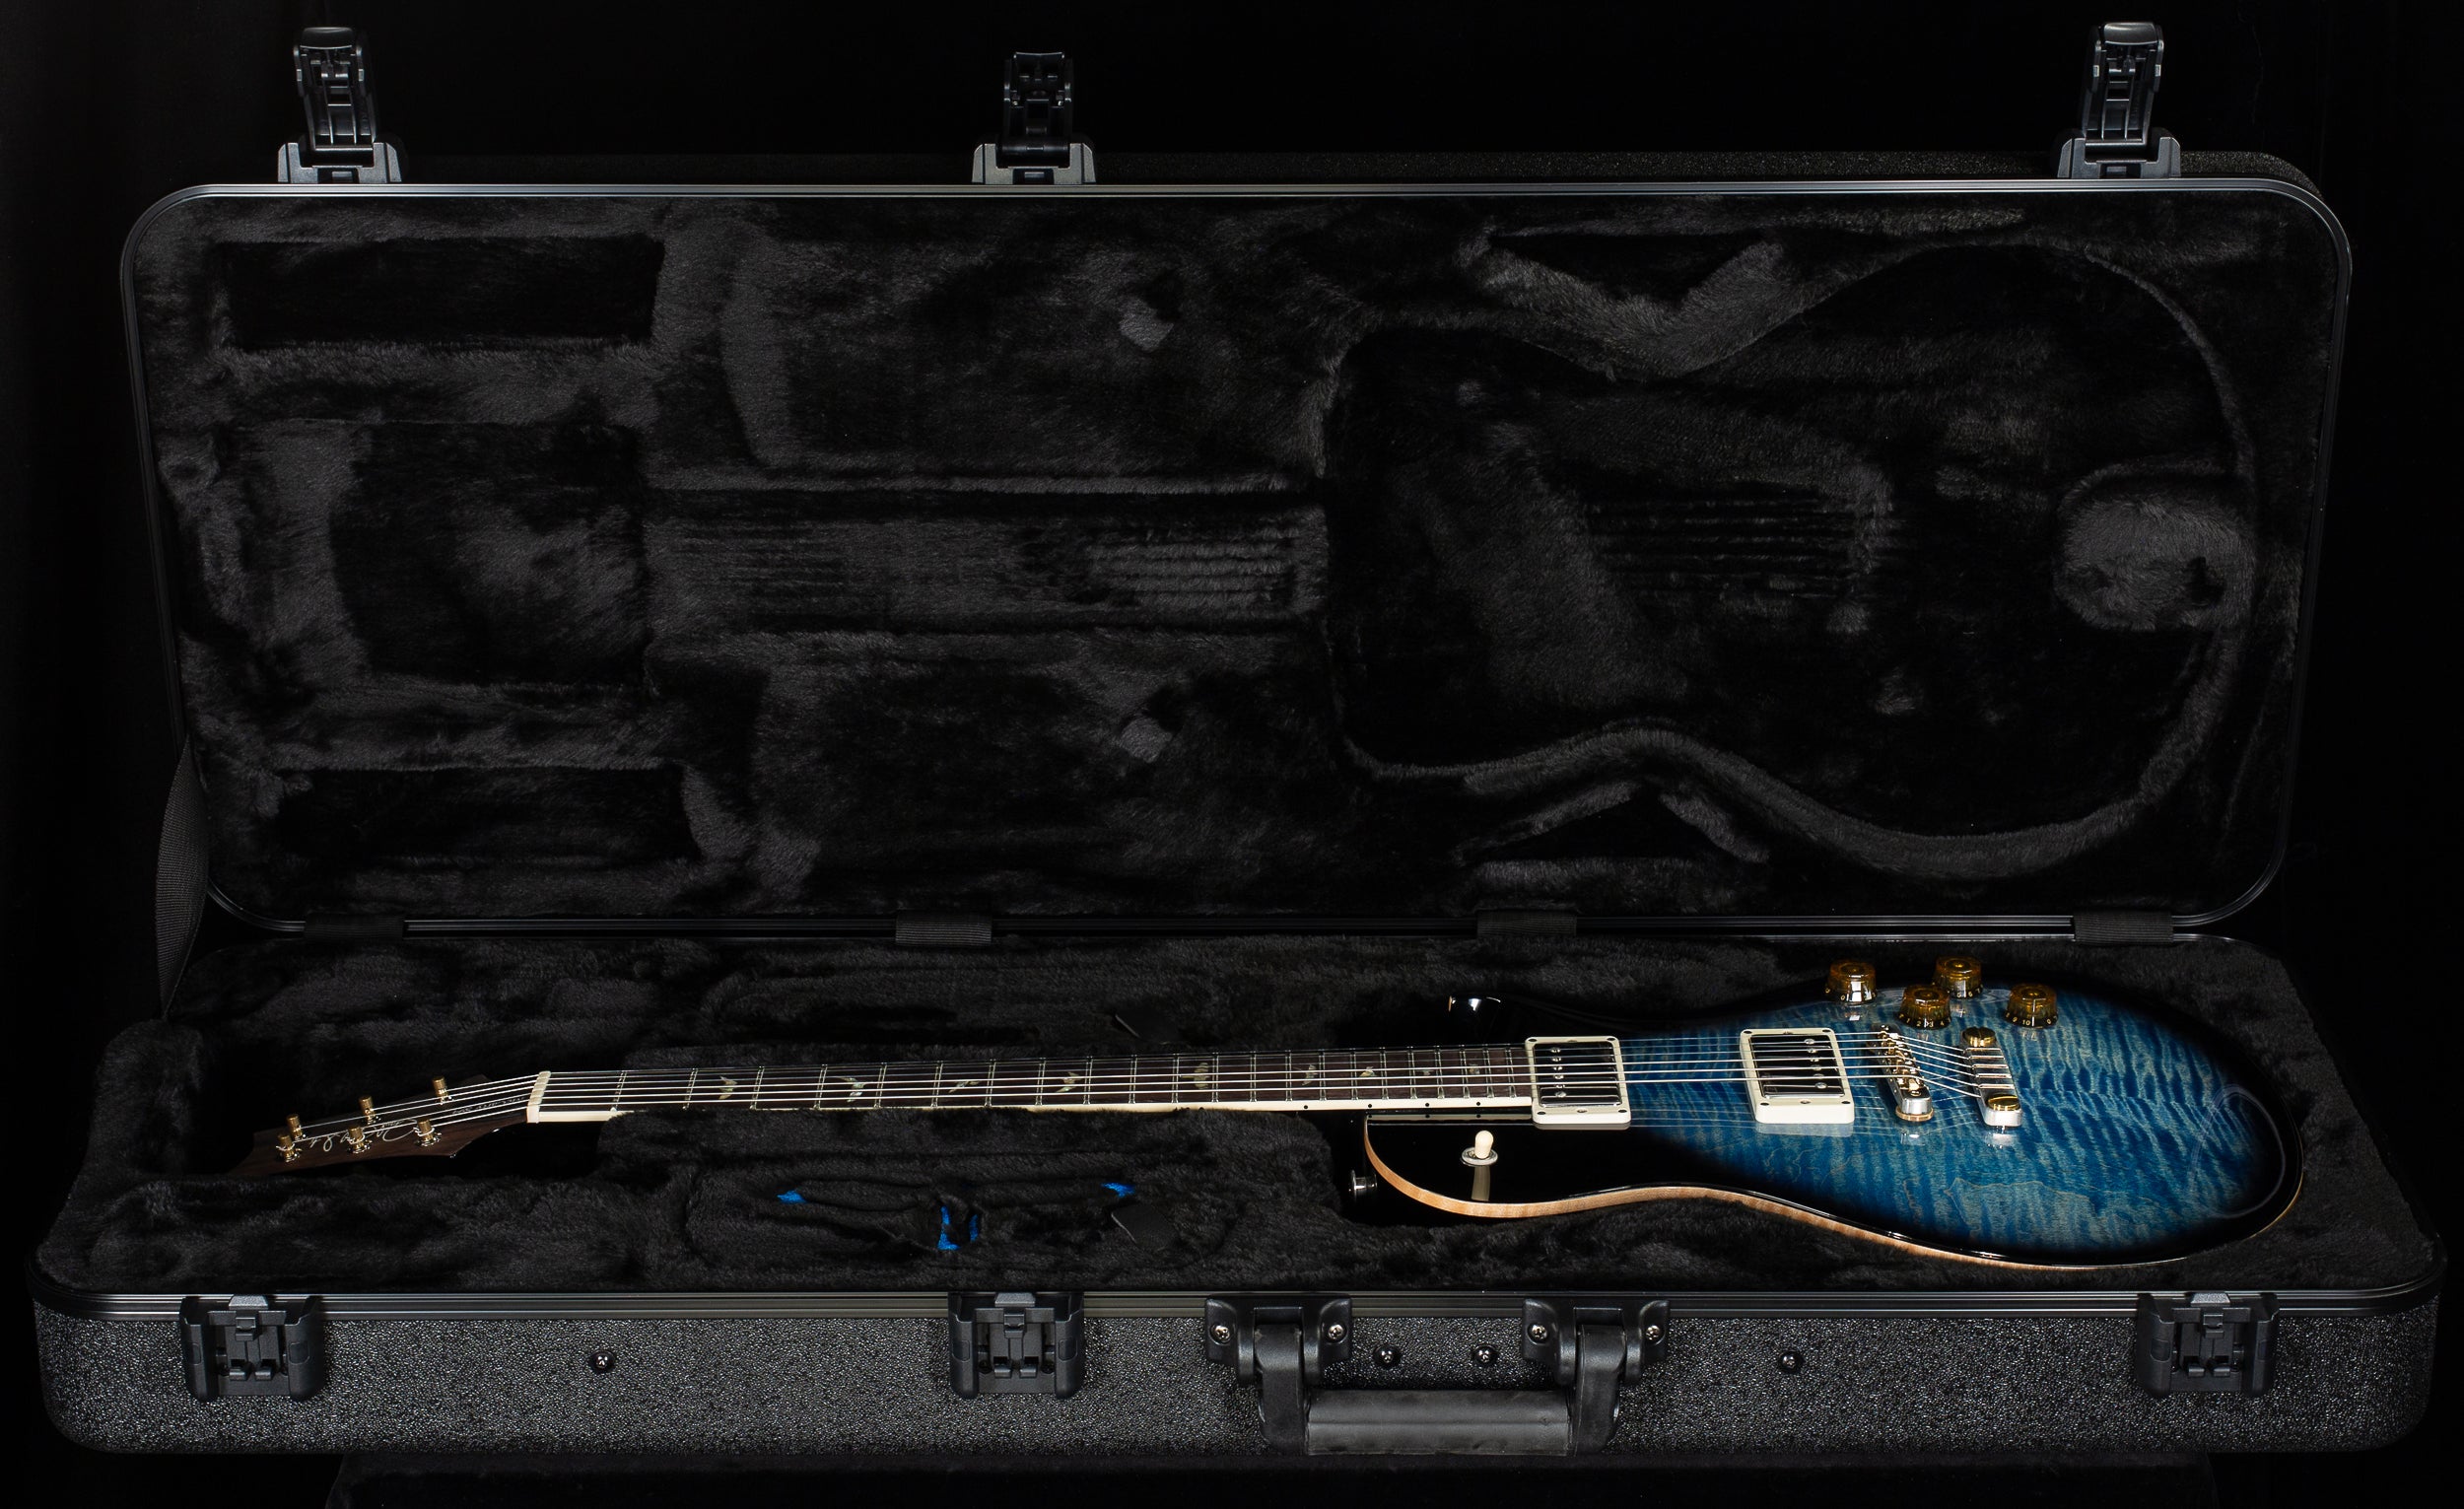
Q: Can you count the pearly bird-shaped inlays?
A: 9